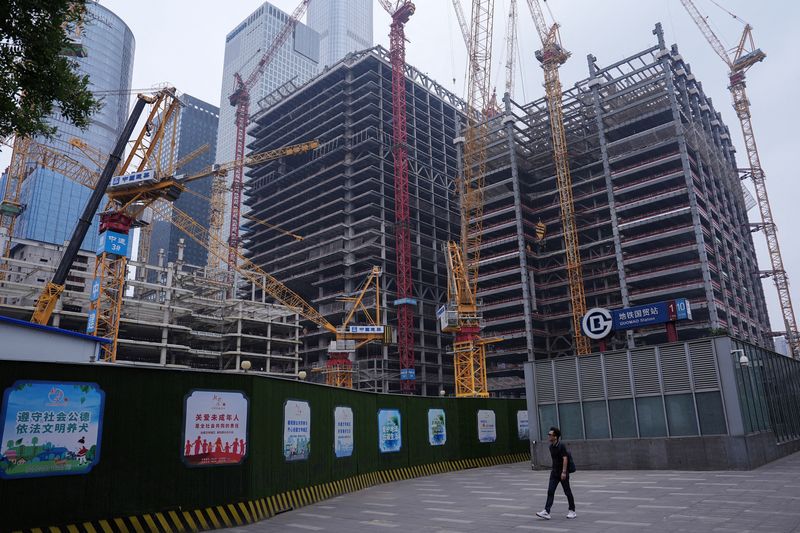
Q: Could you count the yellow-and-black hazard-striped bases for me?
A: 1